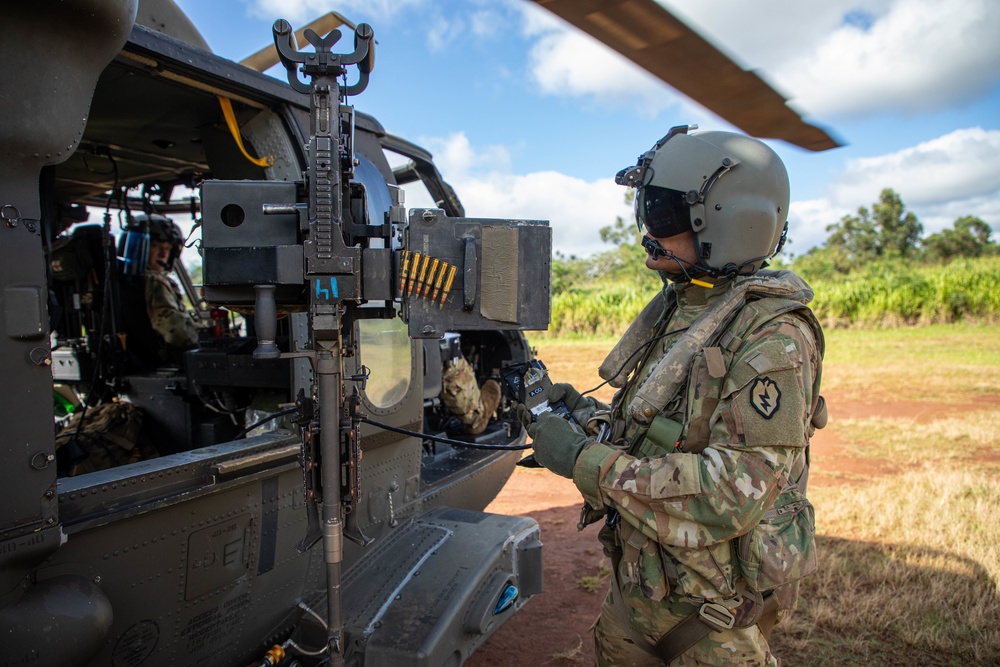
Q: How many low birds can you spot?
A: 0